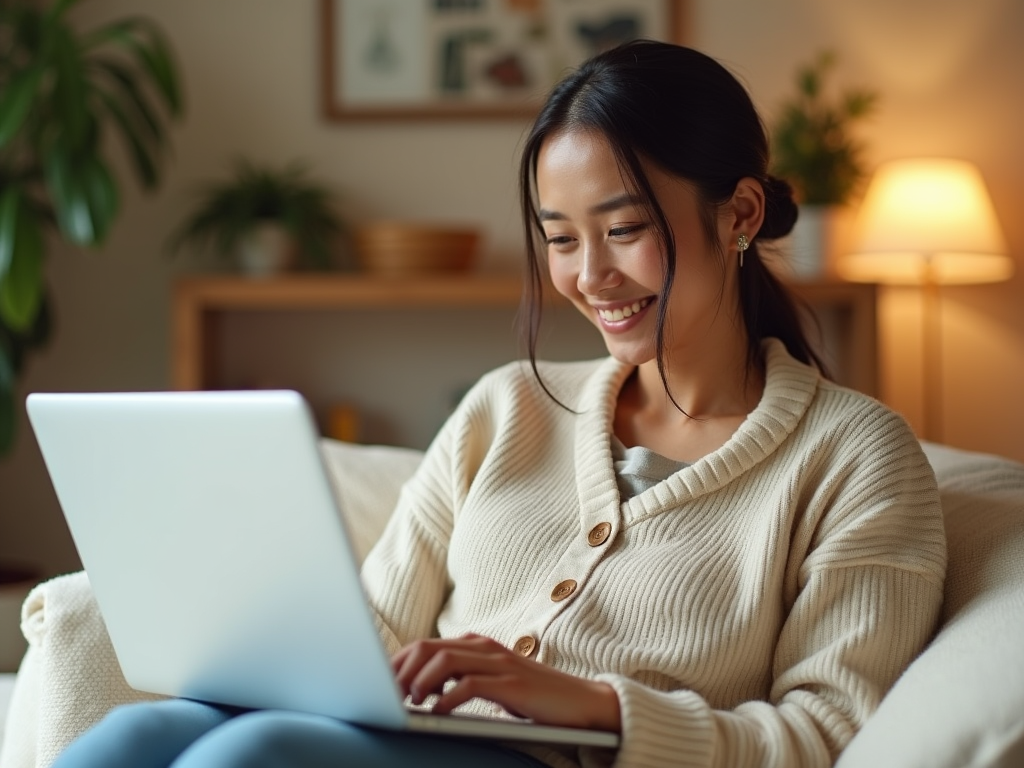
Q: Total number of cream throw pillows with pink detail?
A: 0